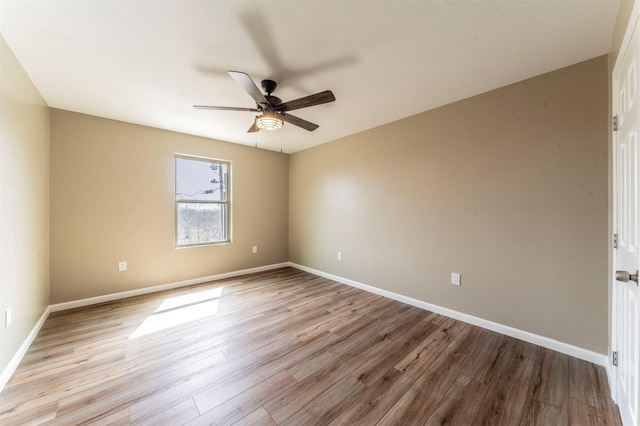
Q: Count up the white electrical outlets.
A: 5